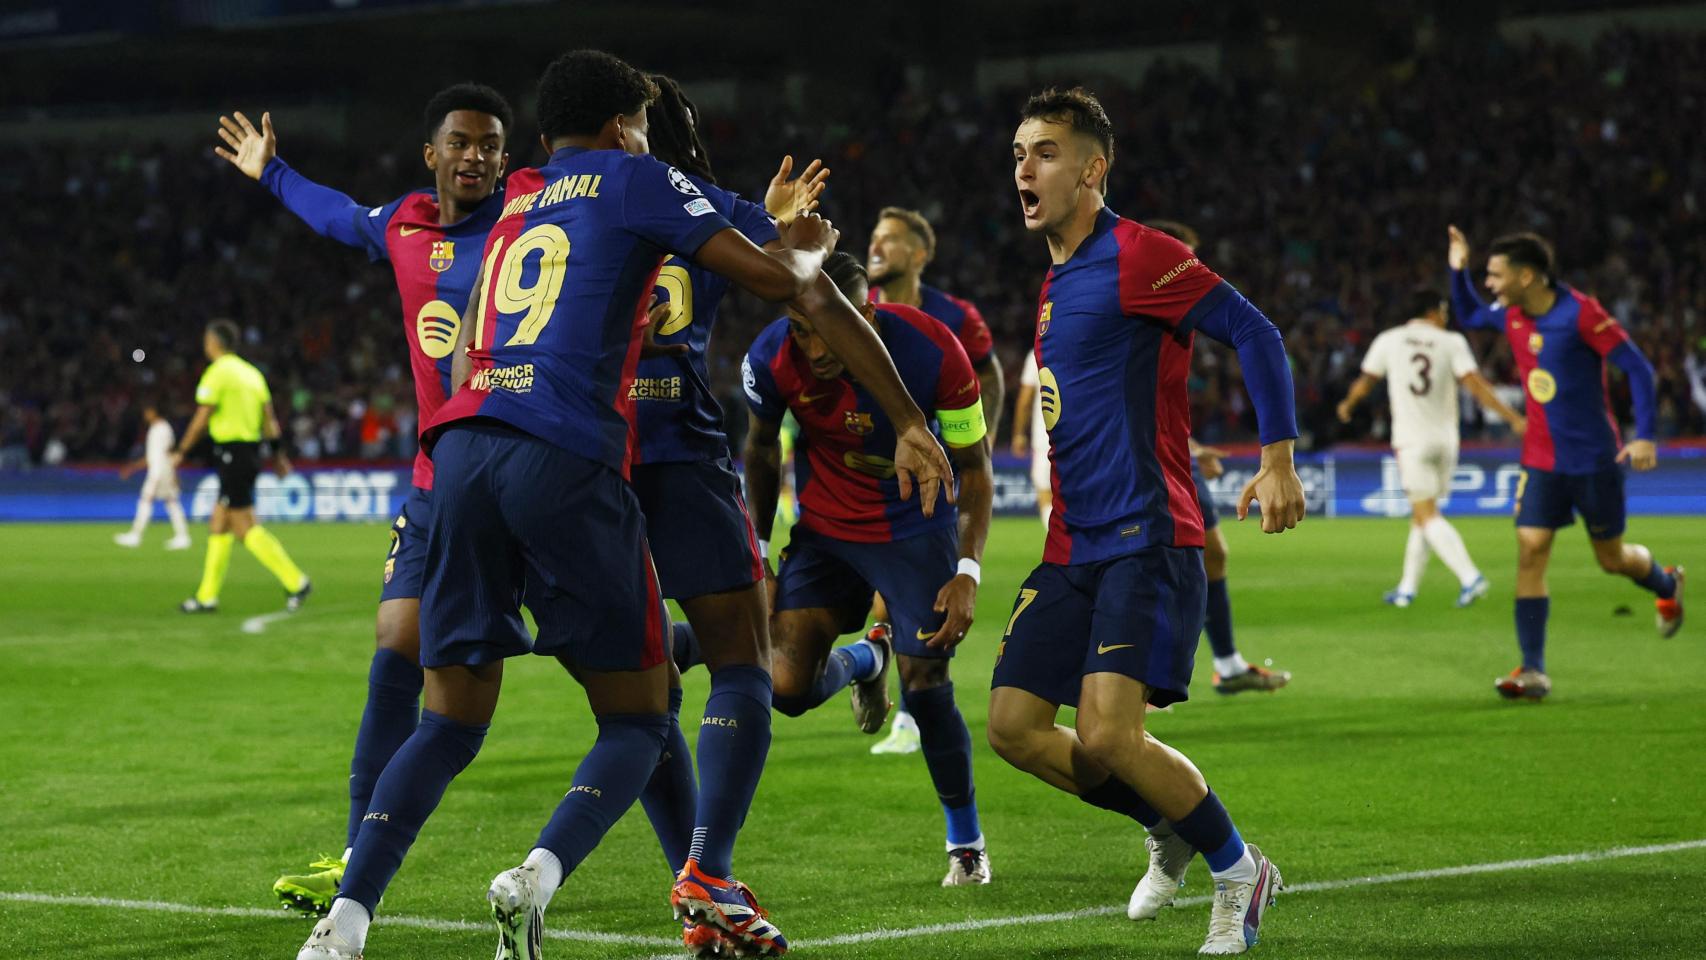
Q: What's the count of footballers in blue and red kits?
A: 8